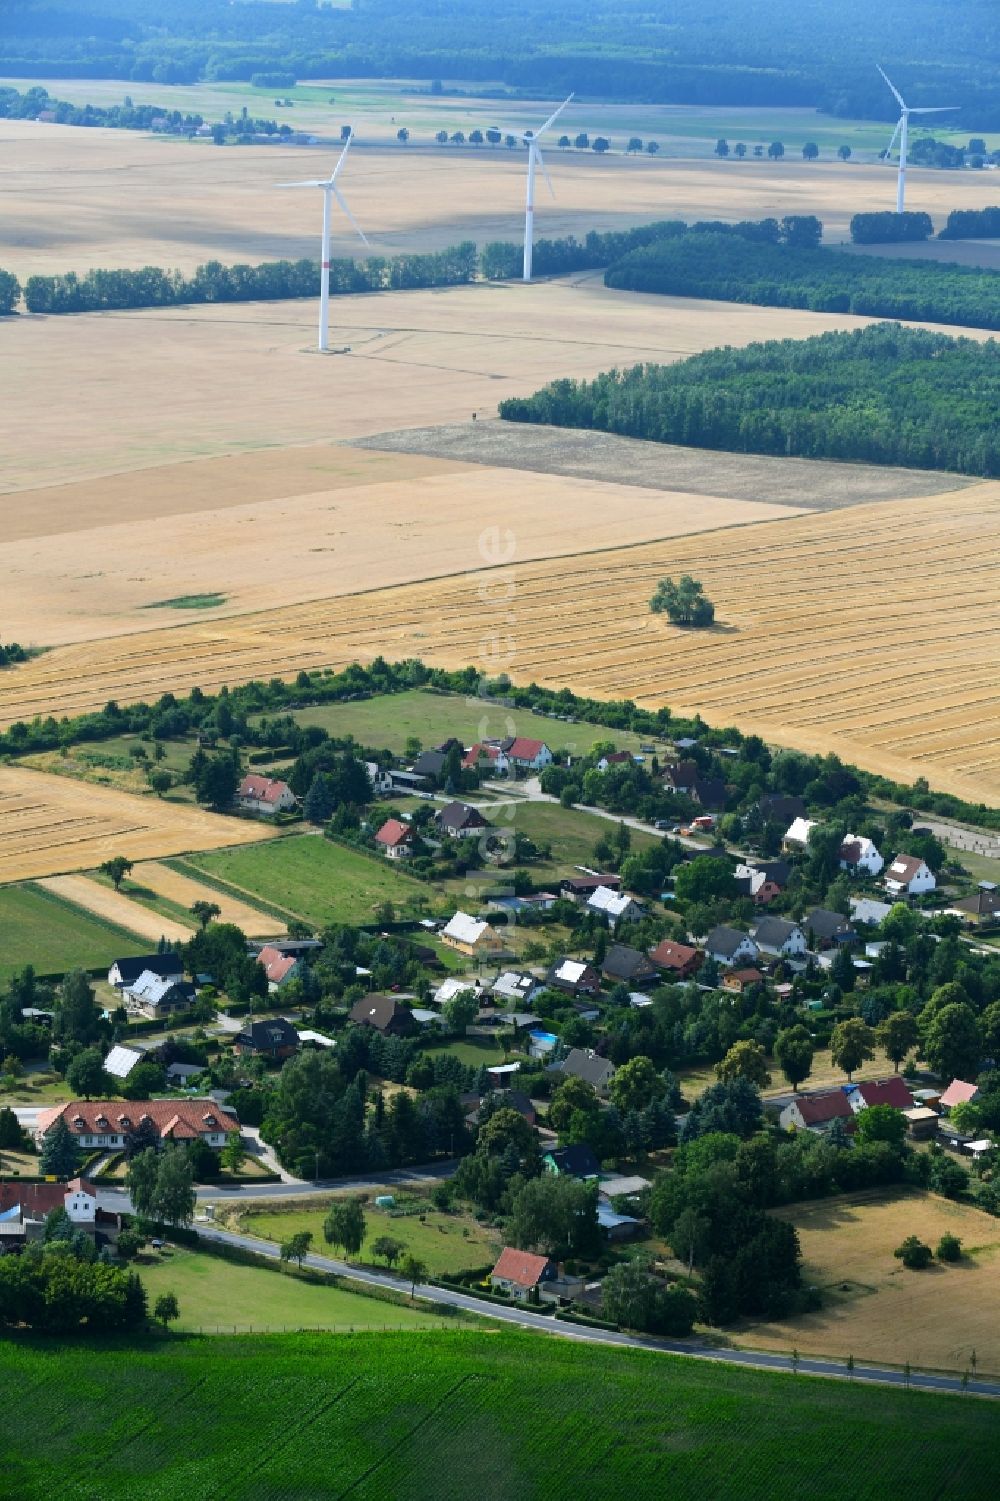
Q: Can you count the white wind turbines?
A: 3